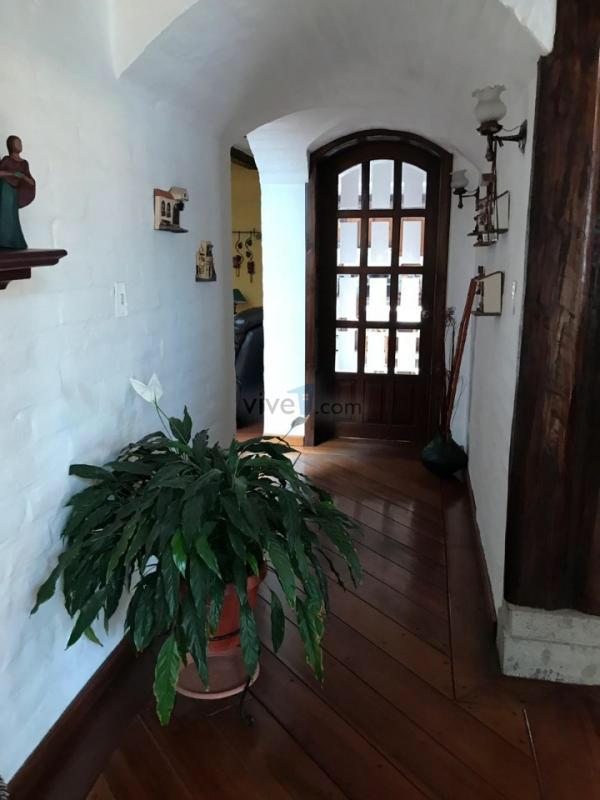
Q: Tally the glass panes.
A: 12